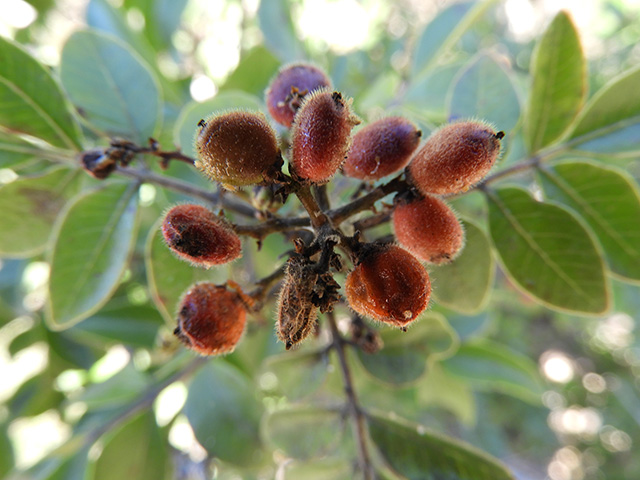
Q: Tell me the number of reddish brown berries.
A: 9